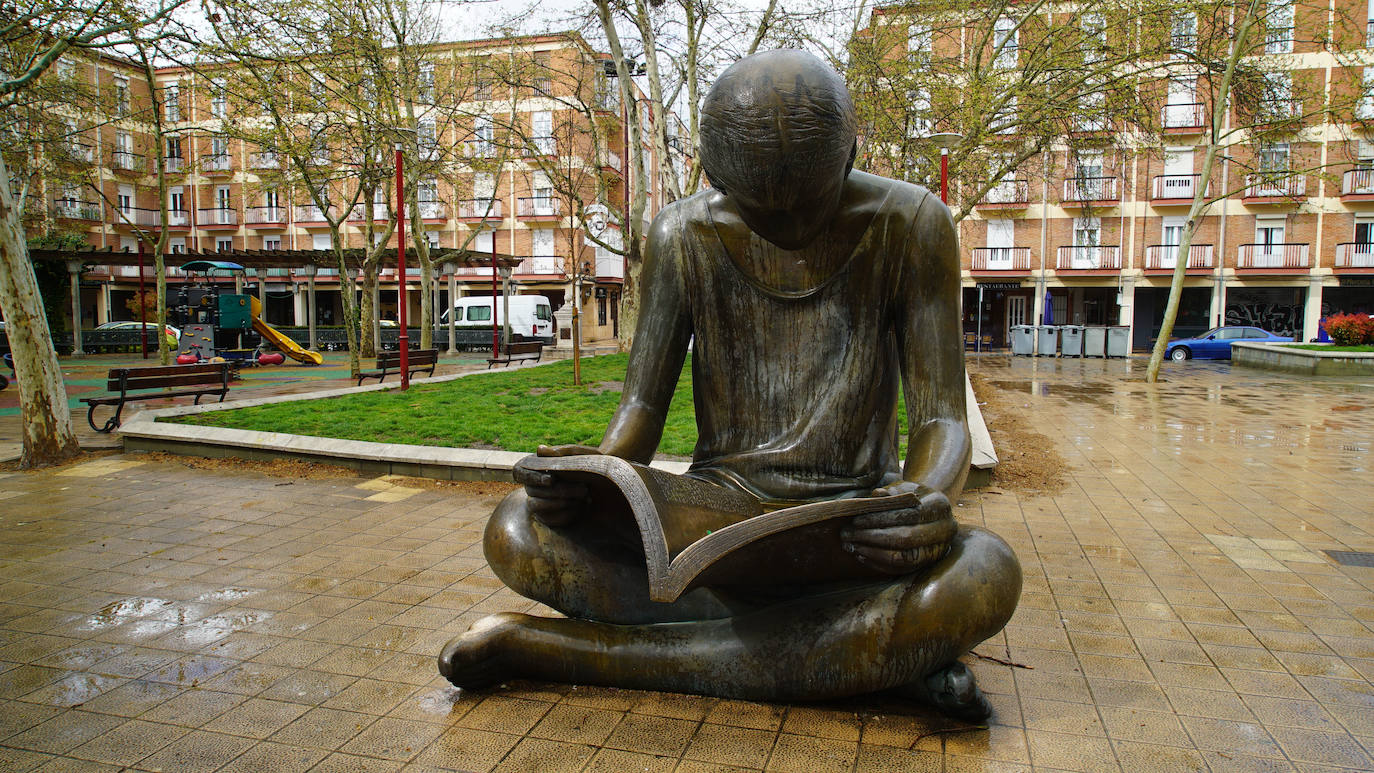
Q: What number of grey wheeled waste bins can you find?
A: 5